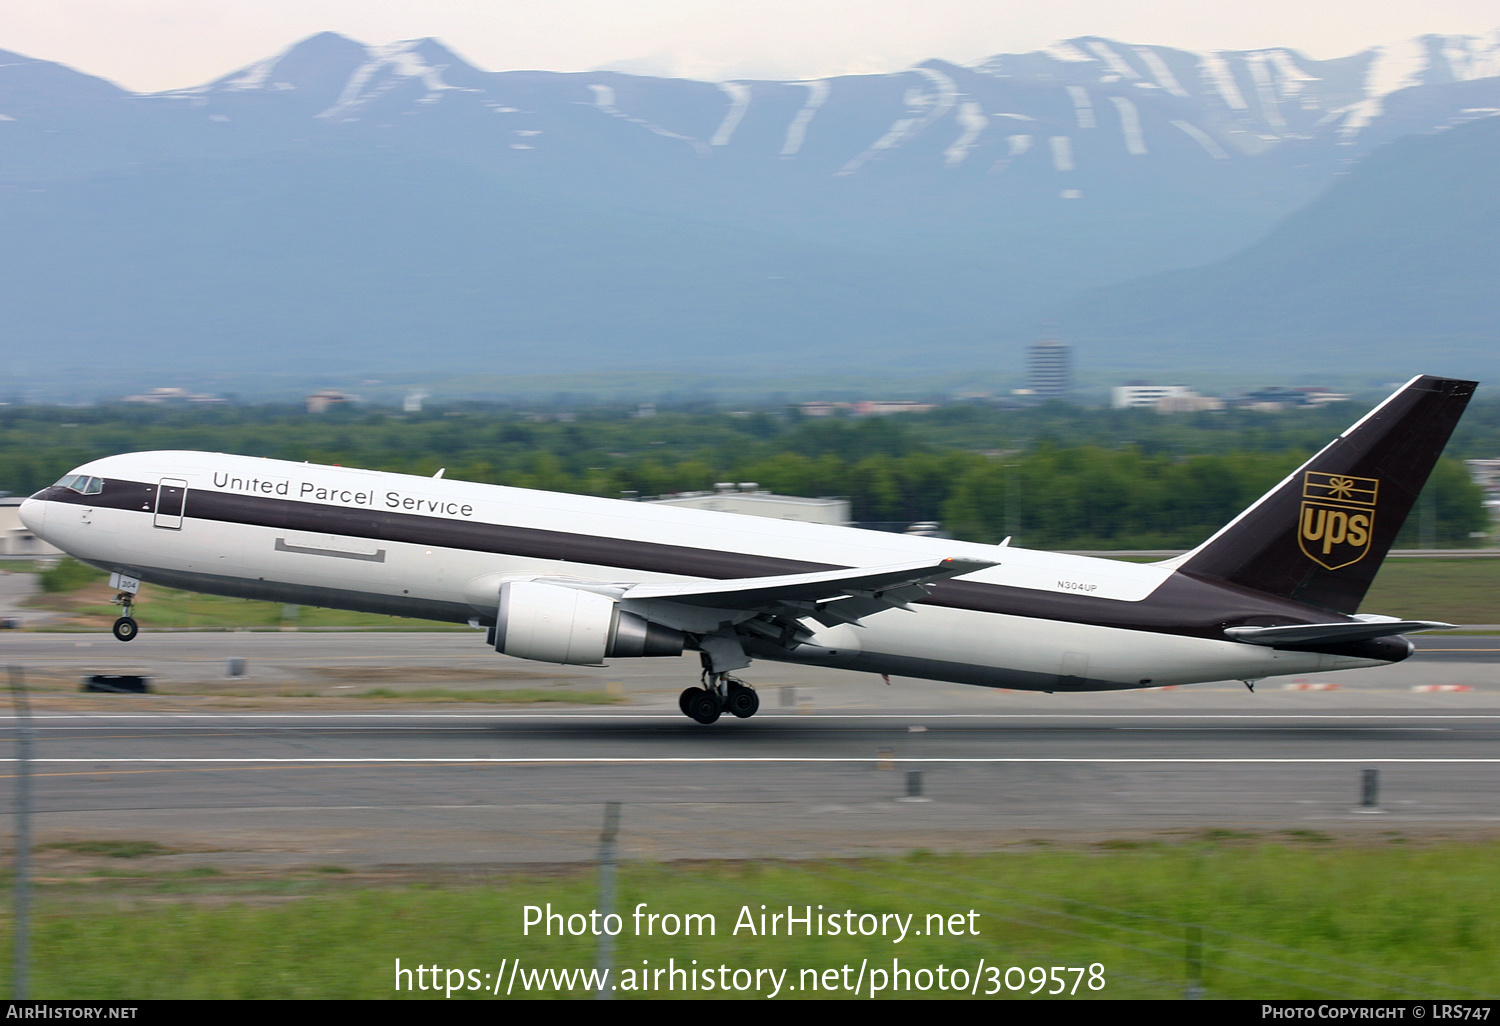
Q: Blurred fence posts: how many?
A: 3